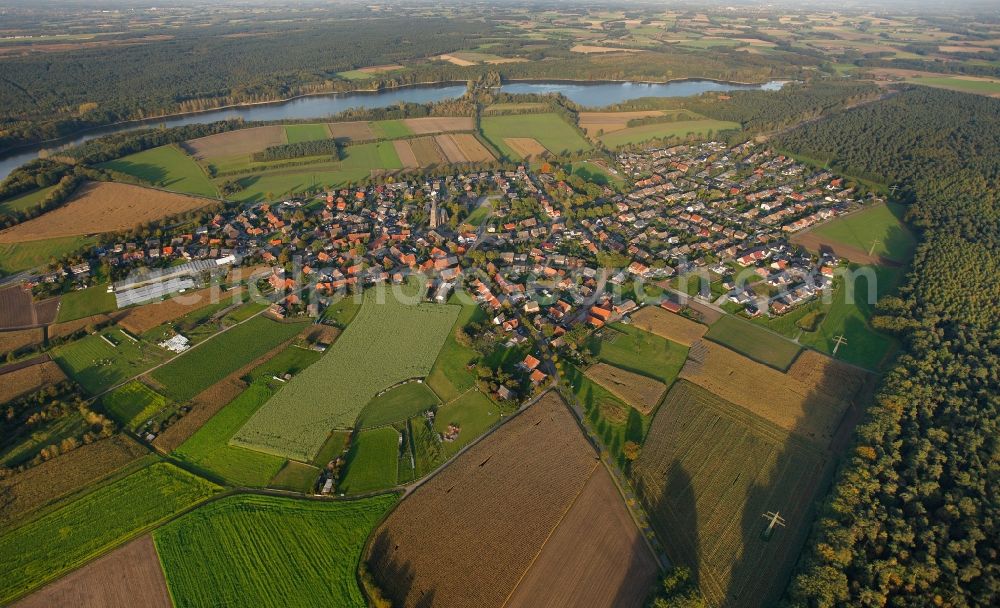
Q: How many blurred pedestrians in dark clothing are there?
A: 0